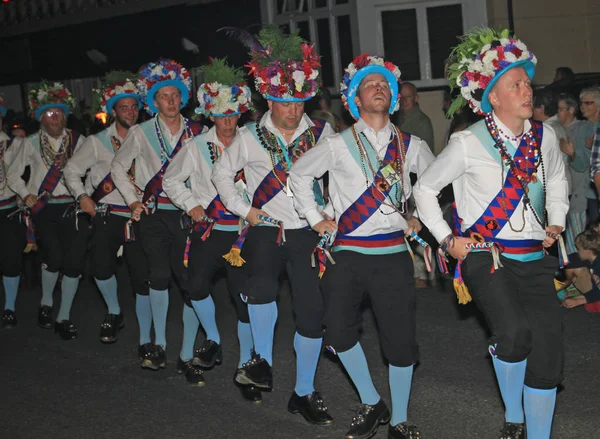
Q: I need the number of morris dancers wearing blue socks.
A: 8